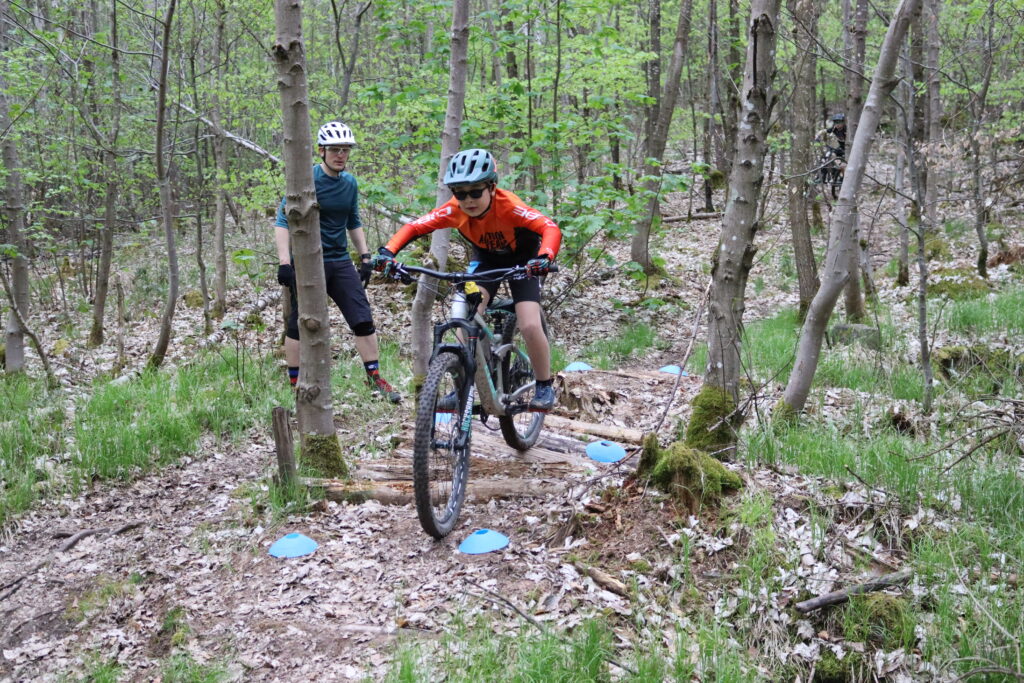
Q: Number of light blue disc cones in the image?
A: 6